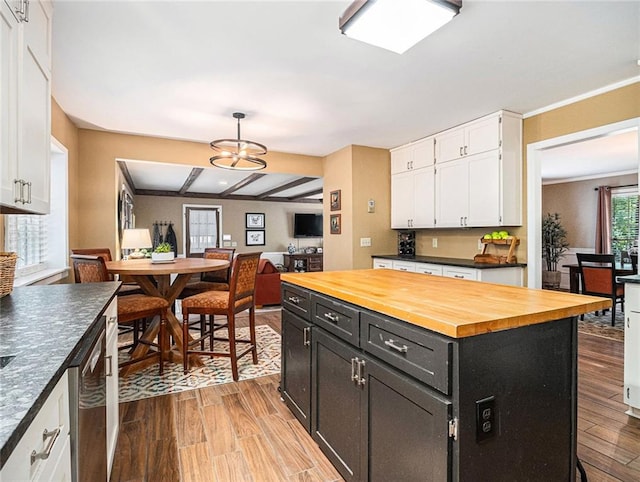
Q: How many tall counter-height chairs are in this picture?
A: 4